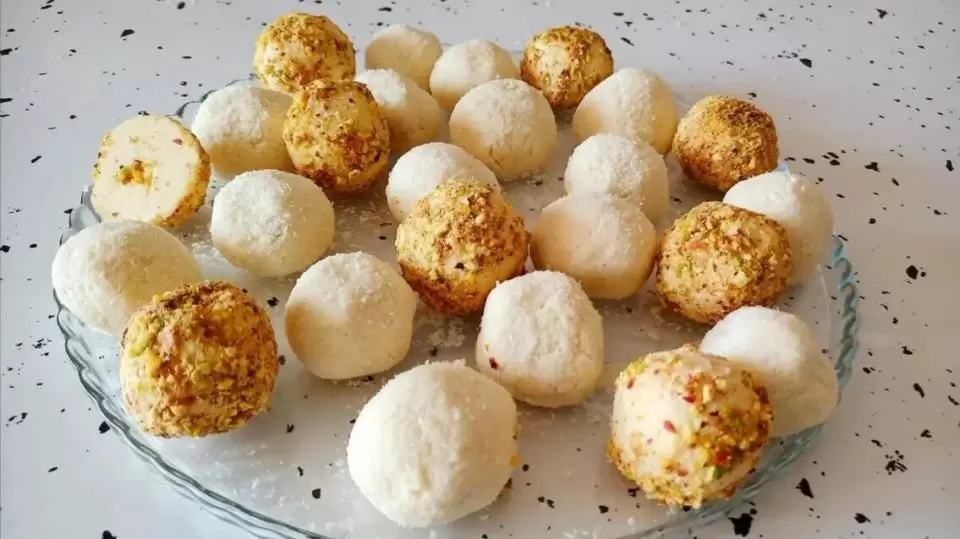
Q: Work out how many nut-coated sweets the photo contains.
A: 9